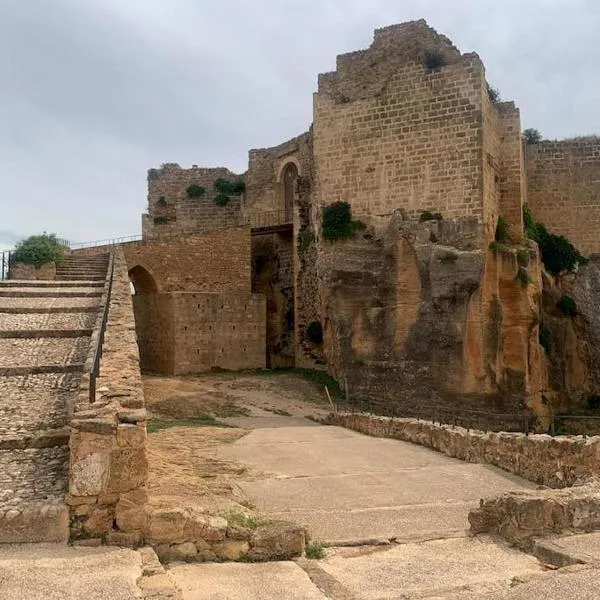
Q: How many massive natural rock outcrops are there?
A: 1